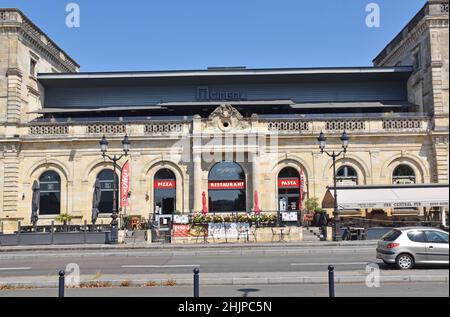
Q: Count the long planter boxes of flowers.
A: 1